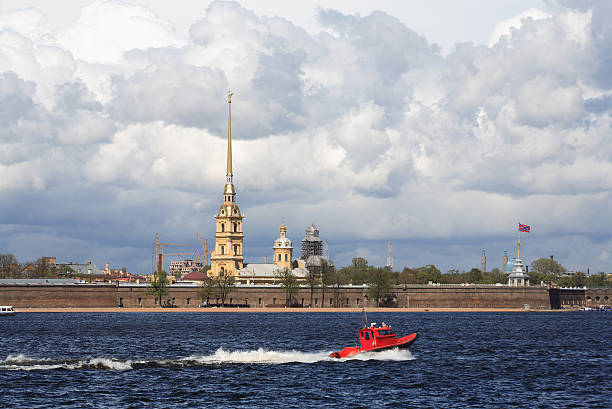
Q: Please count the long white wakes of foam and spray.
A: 1